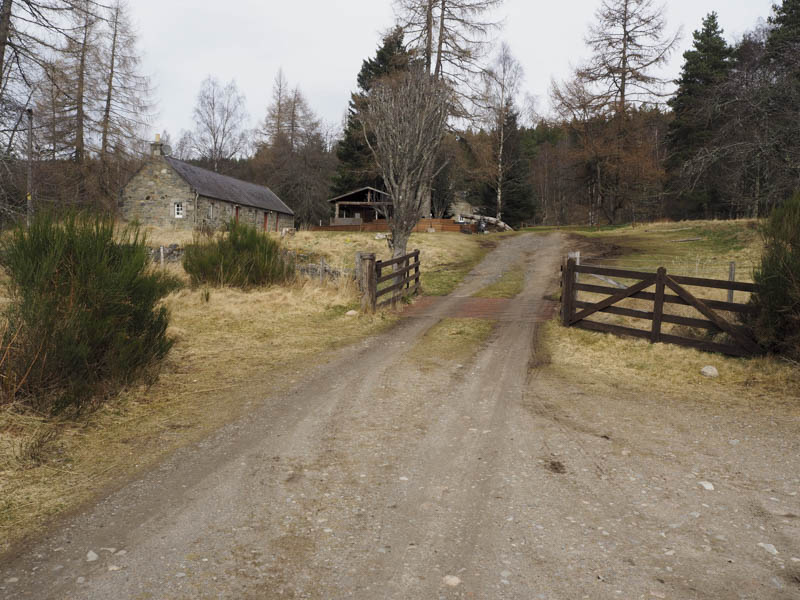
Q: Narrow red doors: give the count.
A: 3